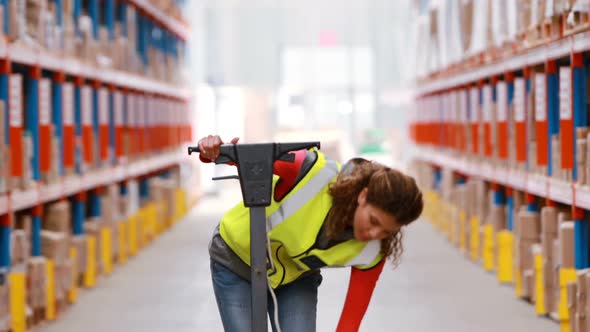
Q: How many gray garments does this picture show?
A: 1